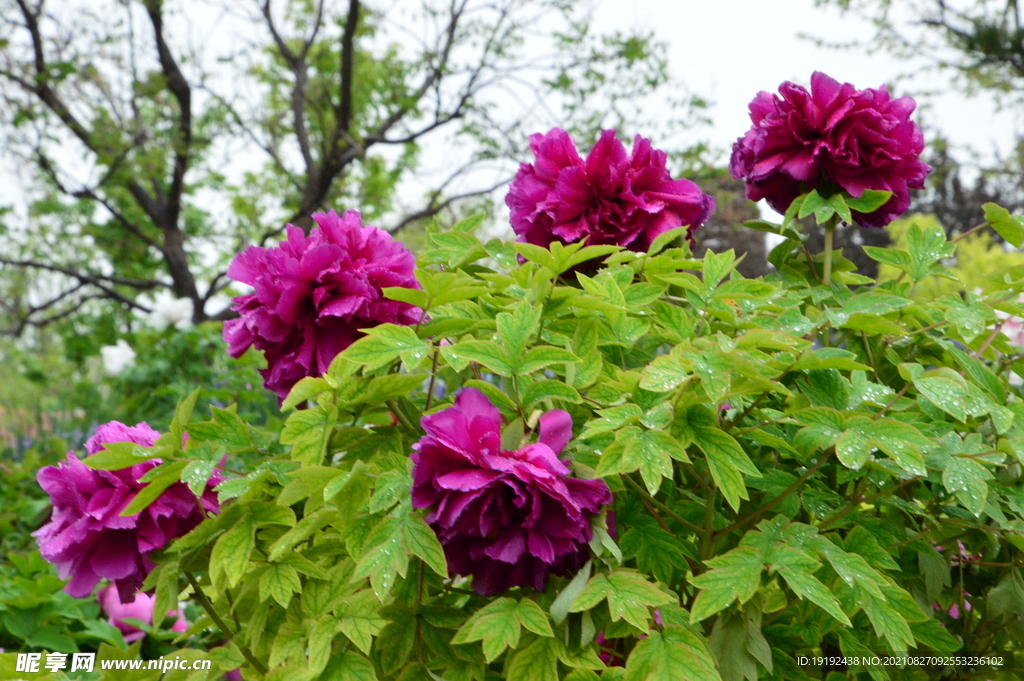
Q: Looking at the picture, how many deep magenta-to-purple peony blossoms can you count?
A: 5